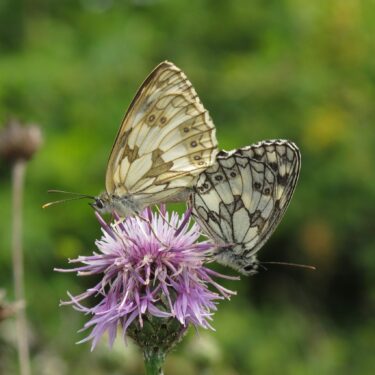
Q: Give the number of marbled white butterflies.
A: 2